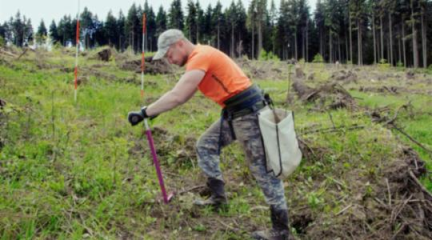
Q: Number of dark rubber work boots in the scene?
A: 2